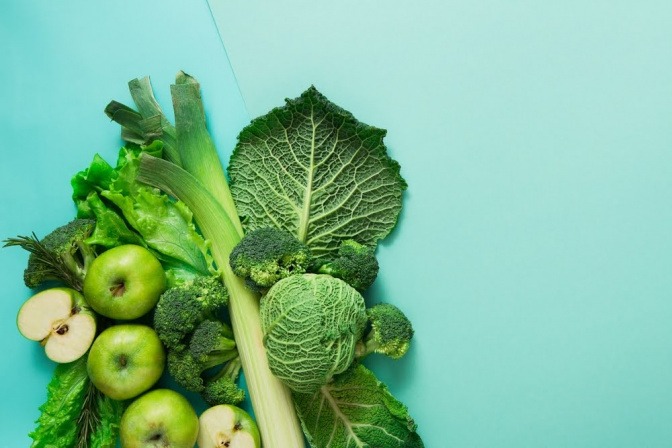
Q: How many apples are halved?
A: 2